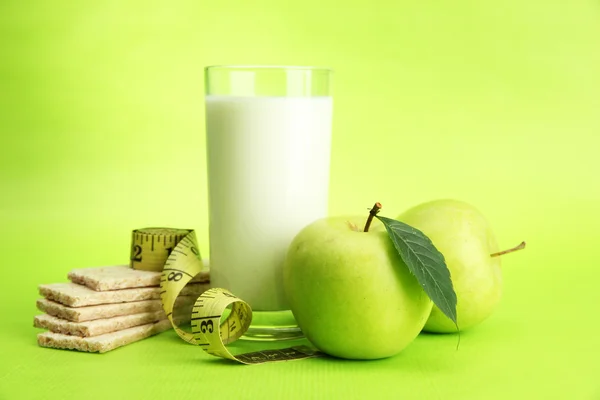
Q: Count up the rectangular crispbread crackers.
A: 5